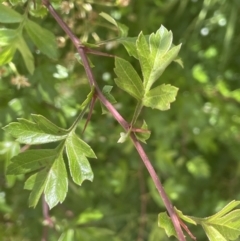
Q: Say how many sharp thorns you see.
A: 4